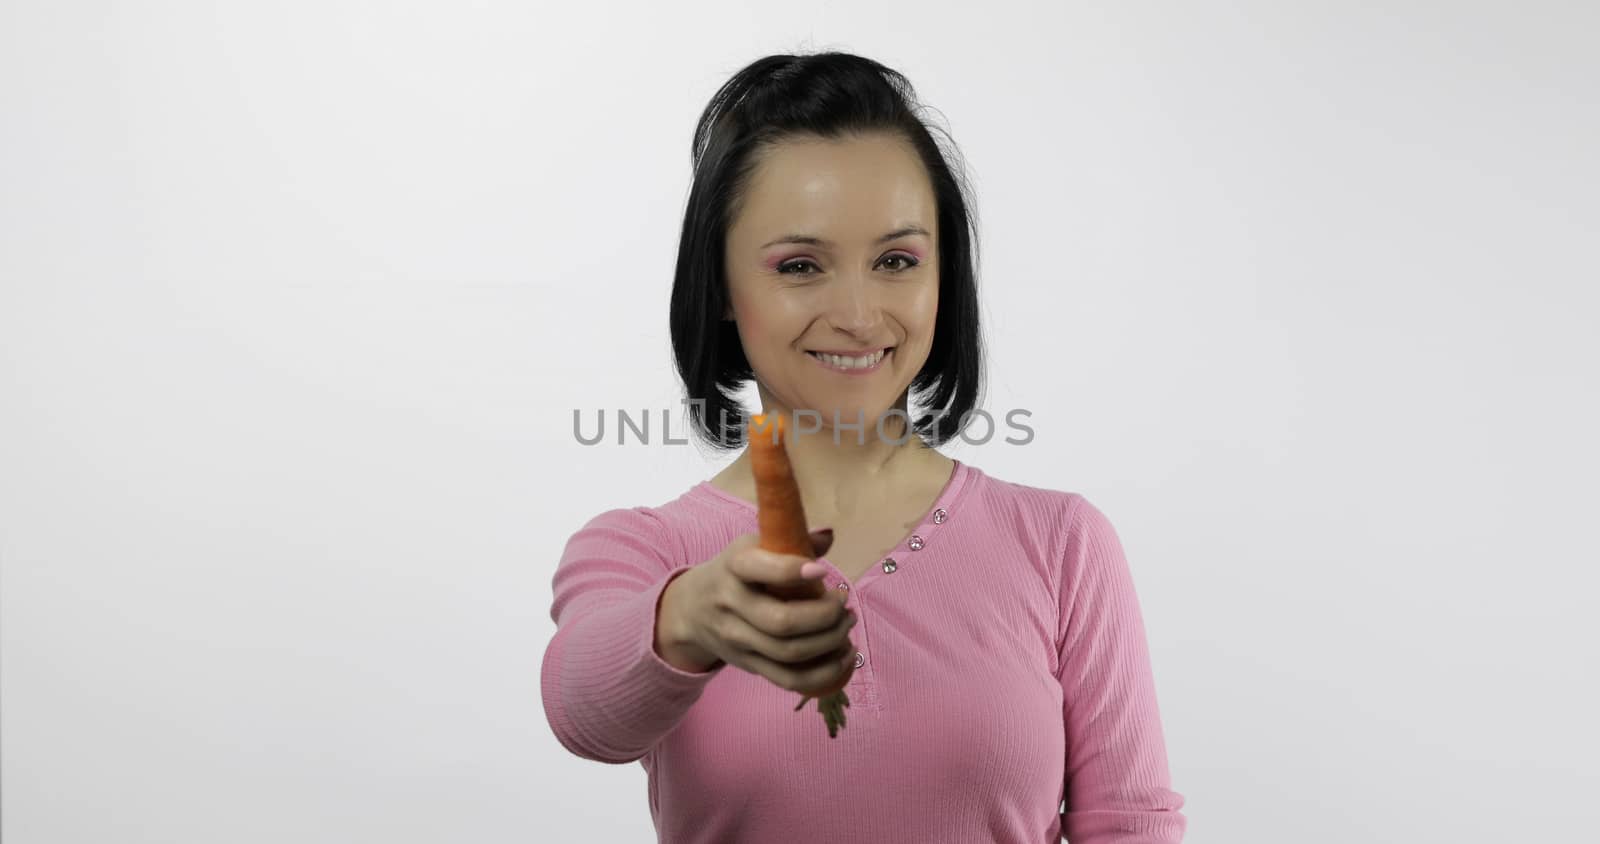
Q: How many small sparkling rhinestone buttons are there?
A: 5